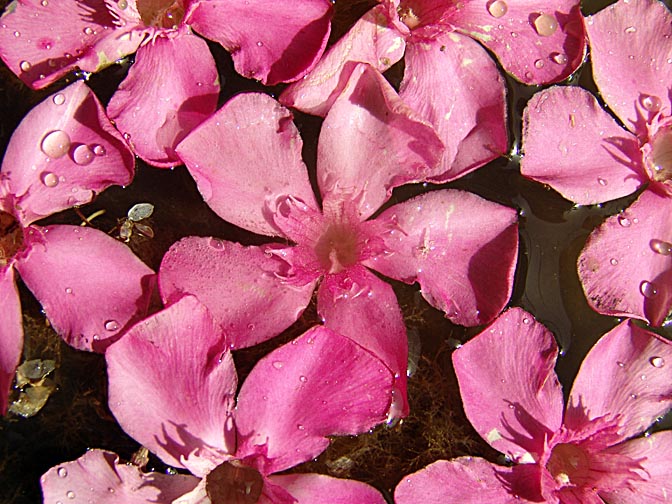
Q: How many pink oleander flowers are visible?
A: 7